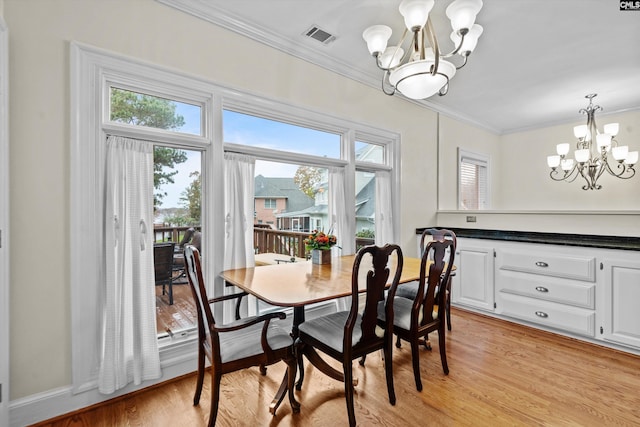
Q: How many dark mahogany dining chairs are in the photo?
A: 4